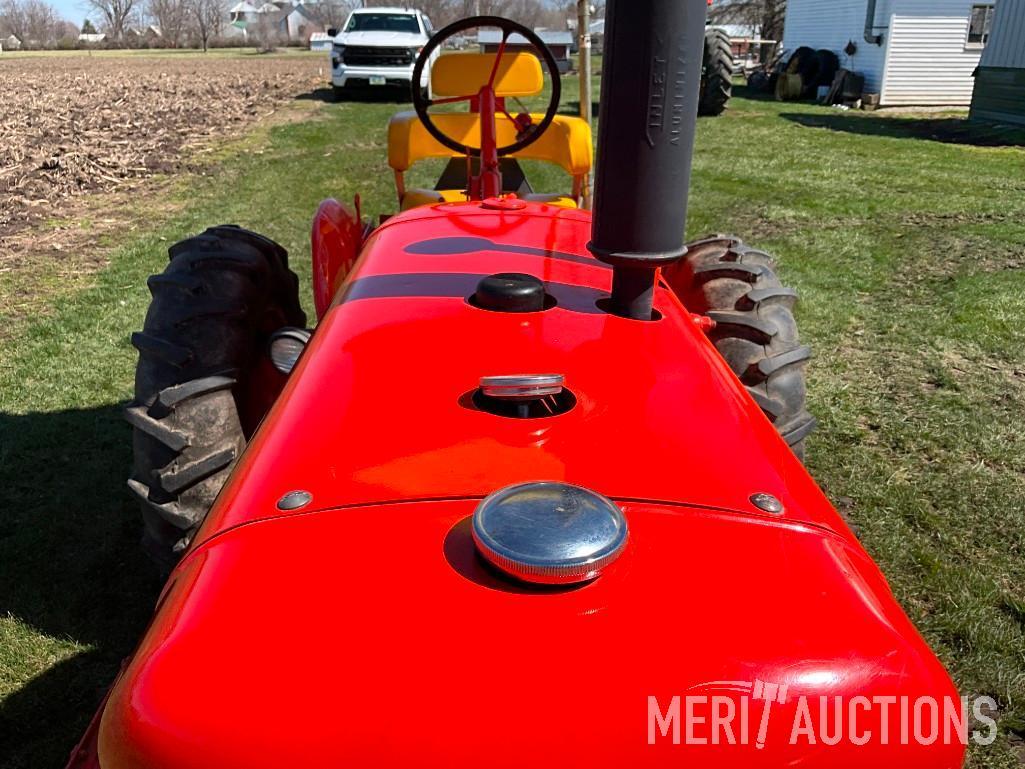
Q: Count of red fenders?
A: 1